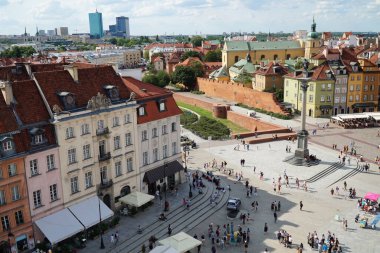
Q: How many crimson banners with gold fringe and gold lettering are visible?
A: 0